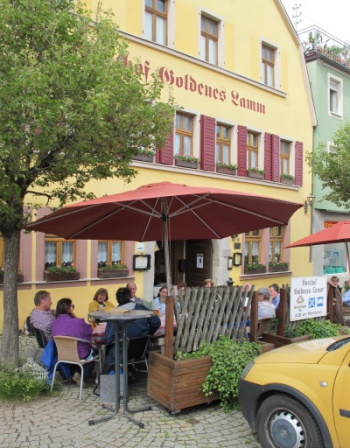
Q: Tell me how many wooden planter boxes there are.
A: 2